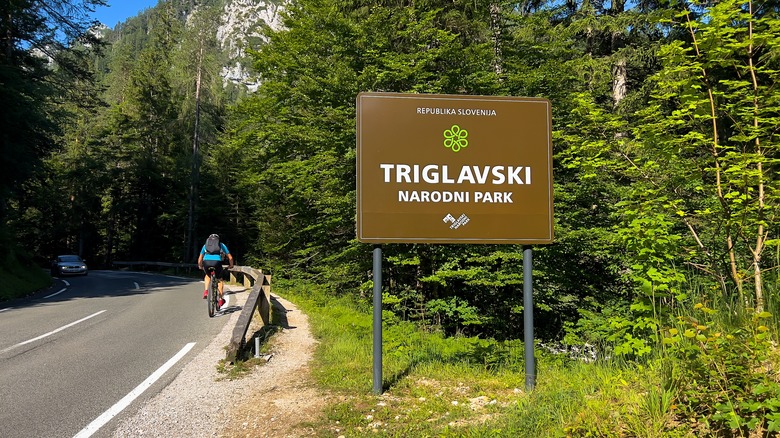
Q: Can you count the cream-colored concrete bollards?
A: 0